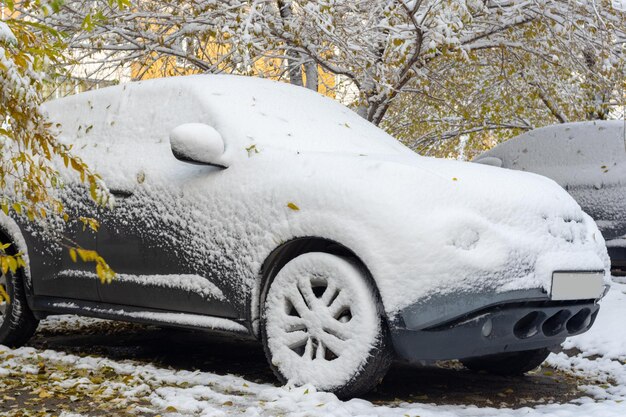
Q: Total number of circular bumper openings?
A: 3